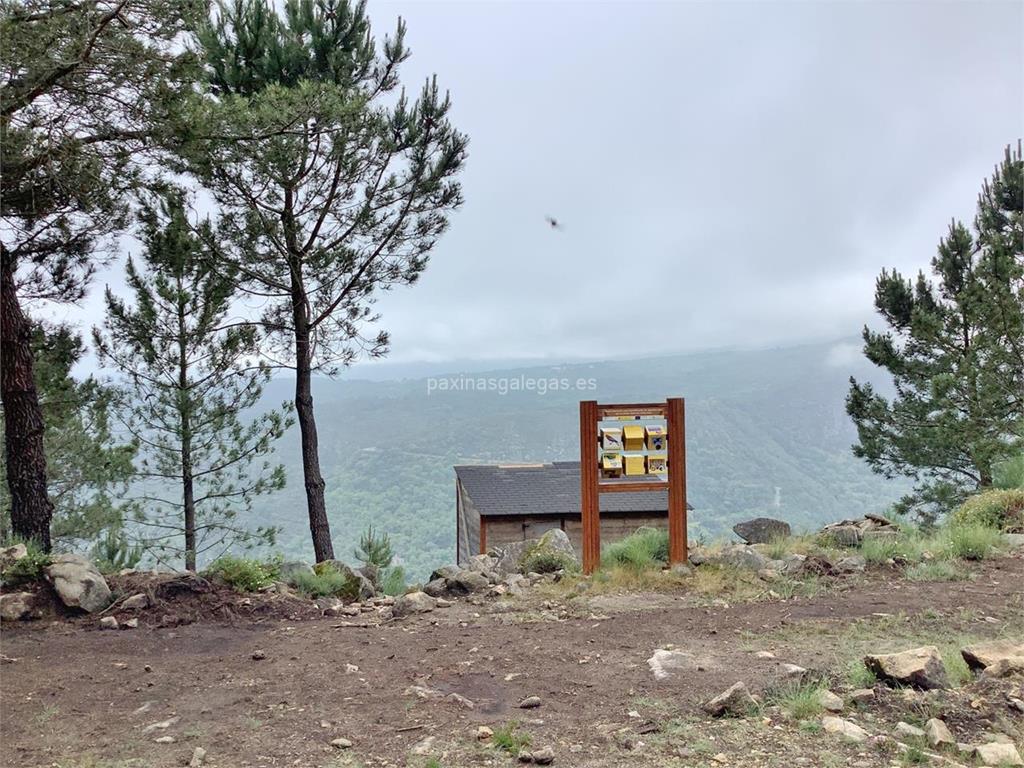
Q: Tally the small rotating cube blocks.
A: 6